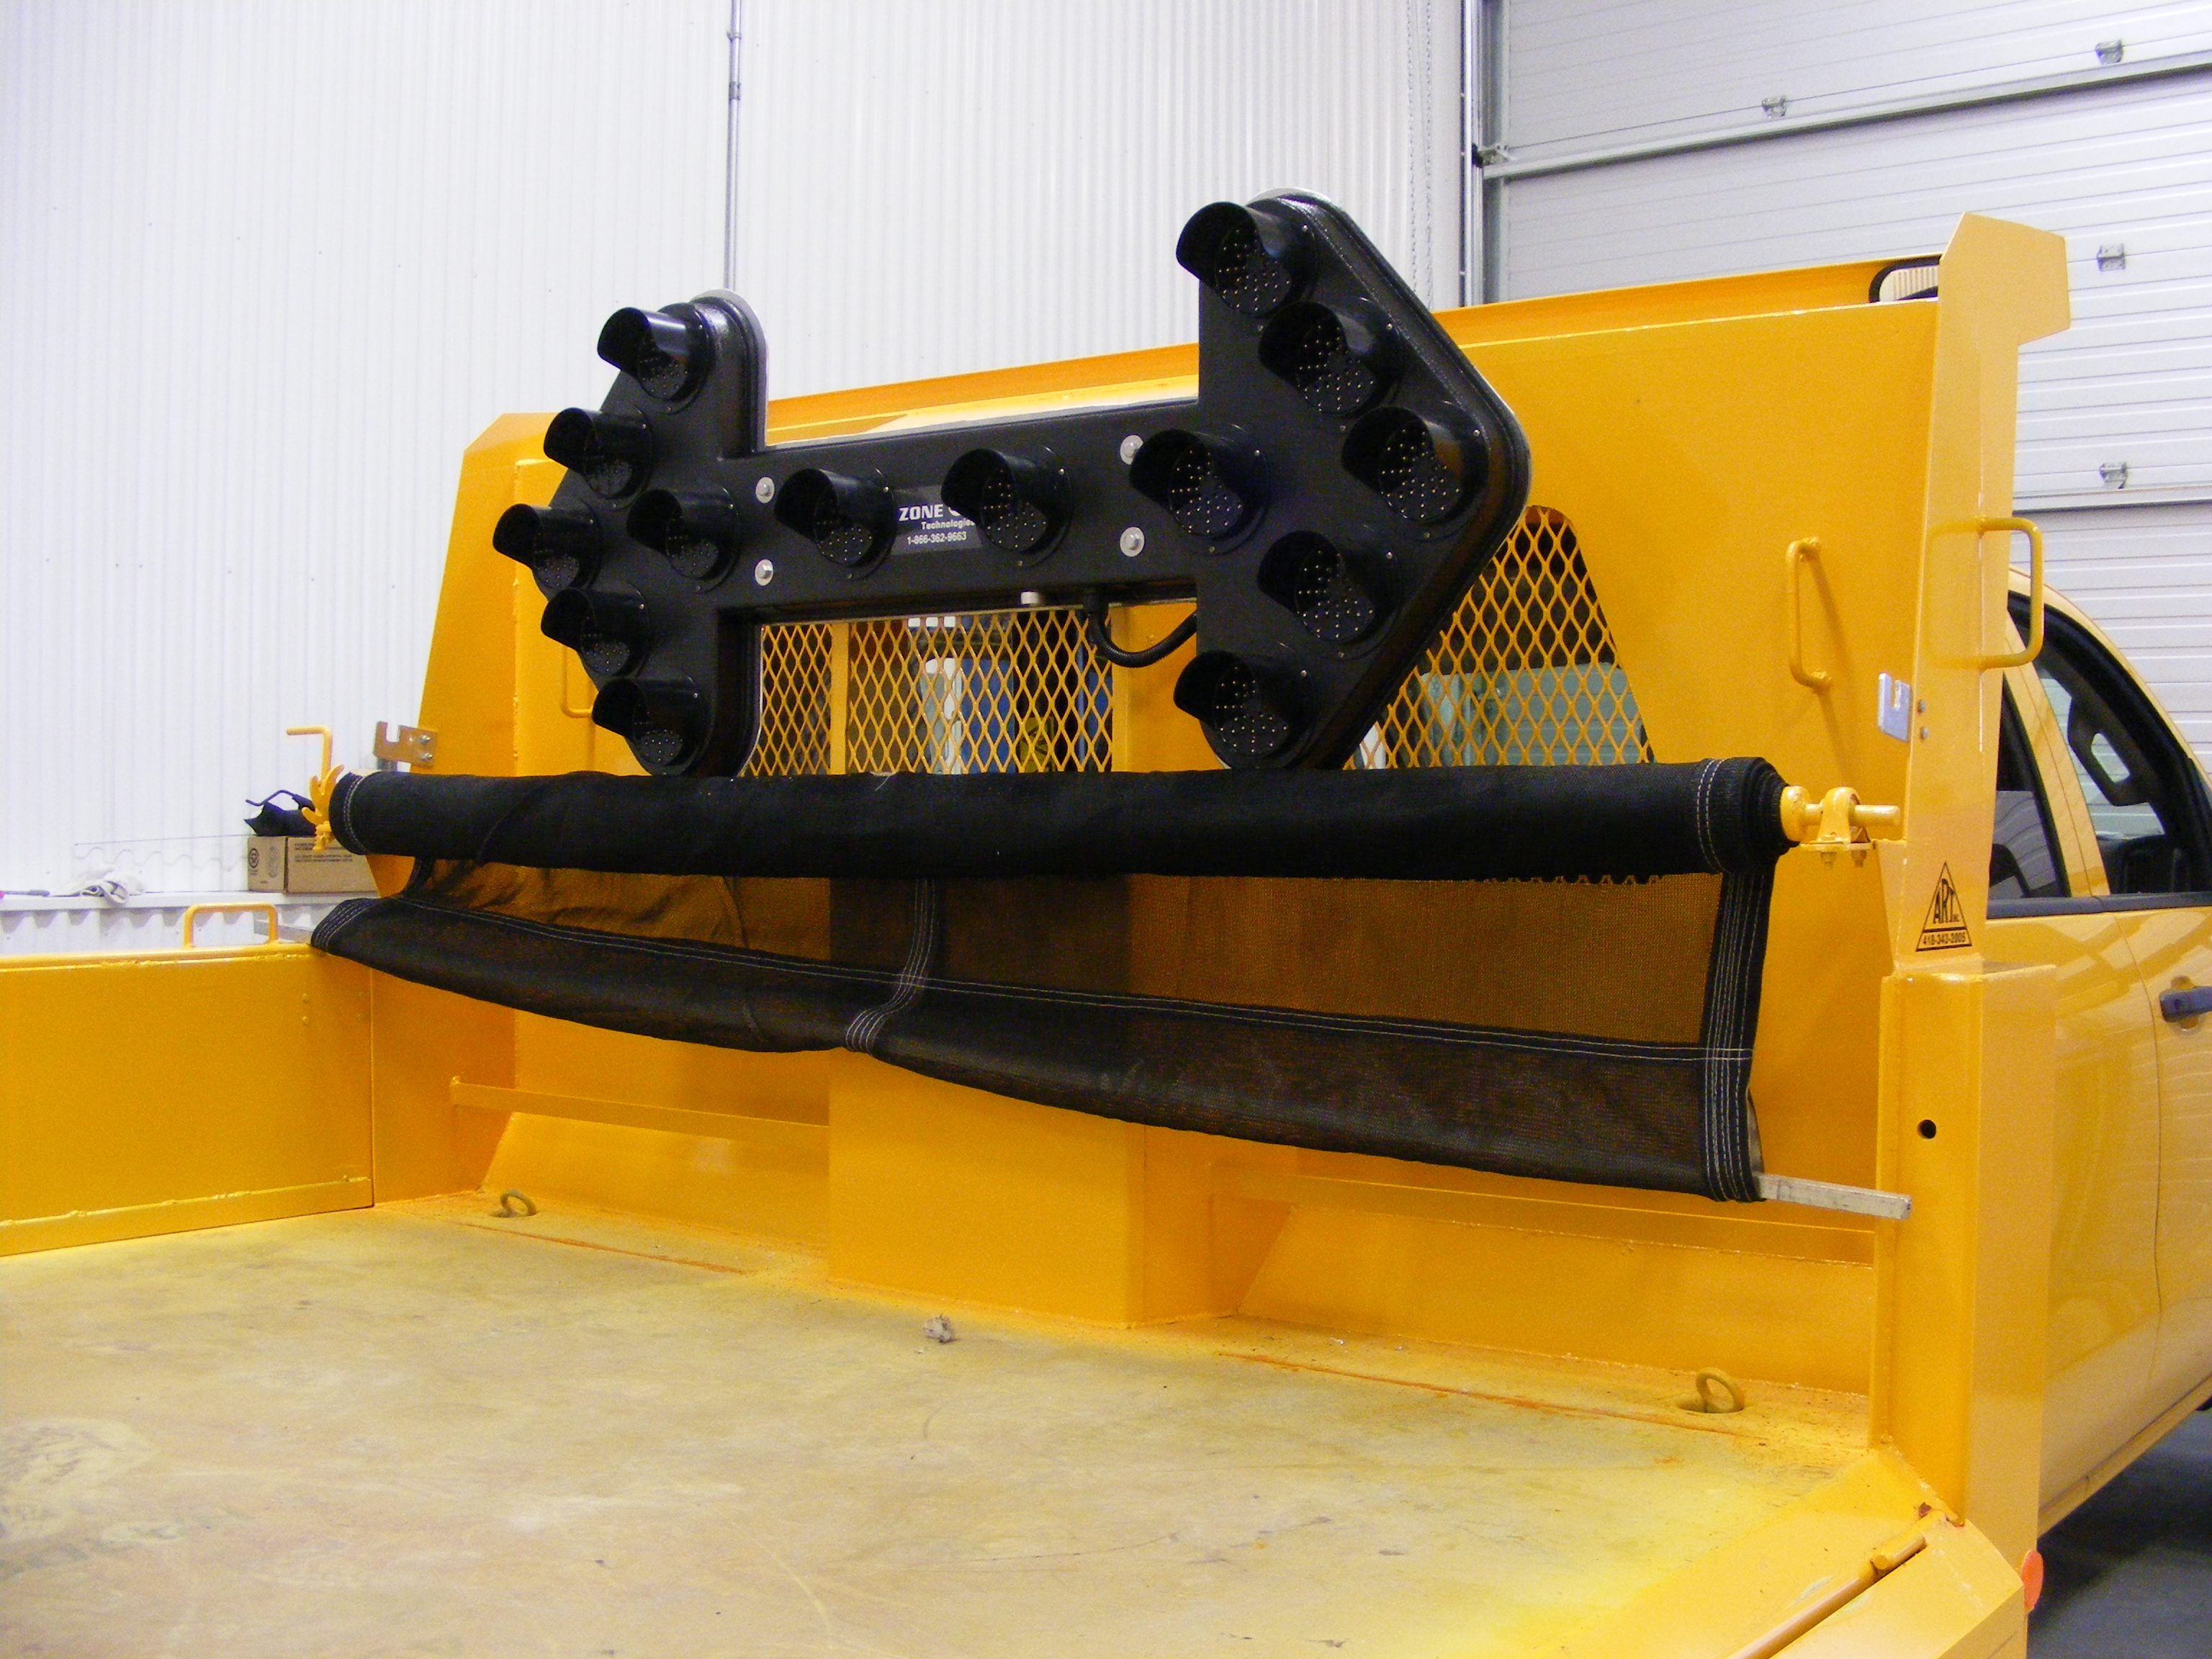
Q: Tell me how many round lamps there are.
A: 14